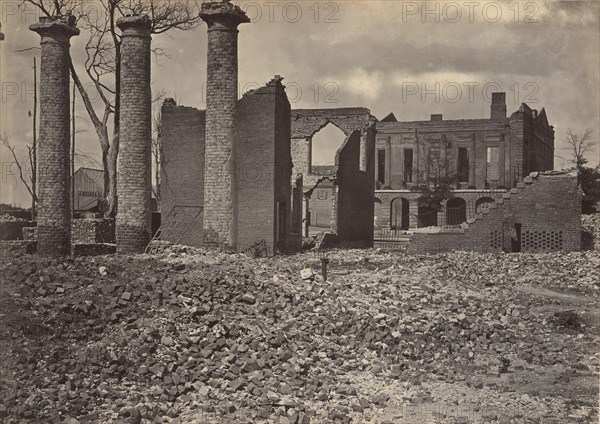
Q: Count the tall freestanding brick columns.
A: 3